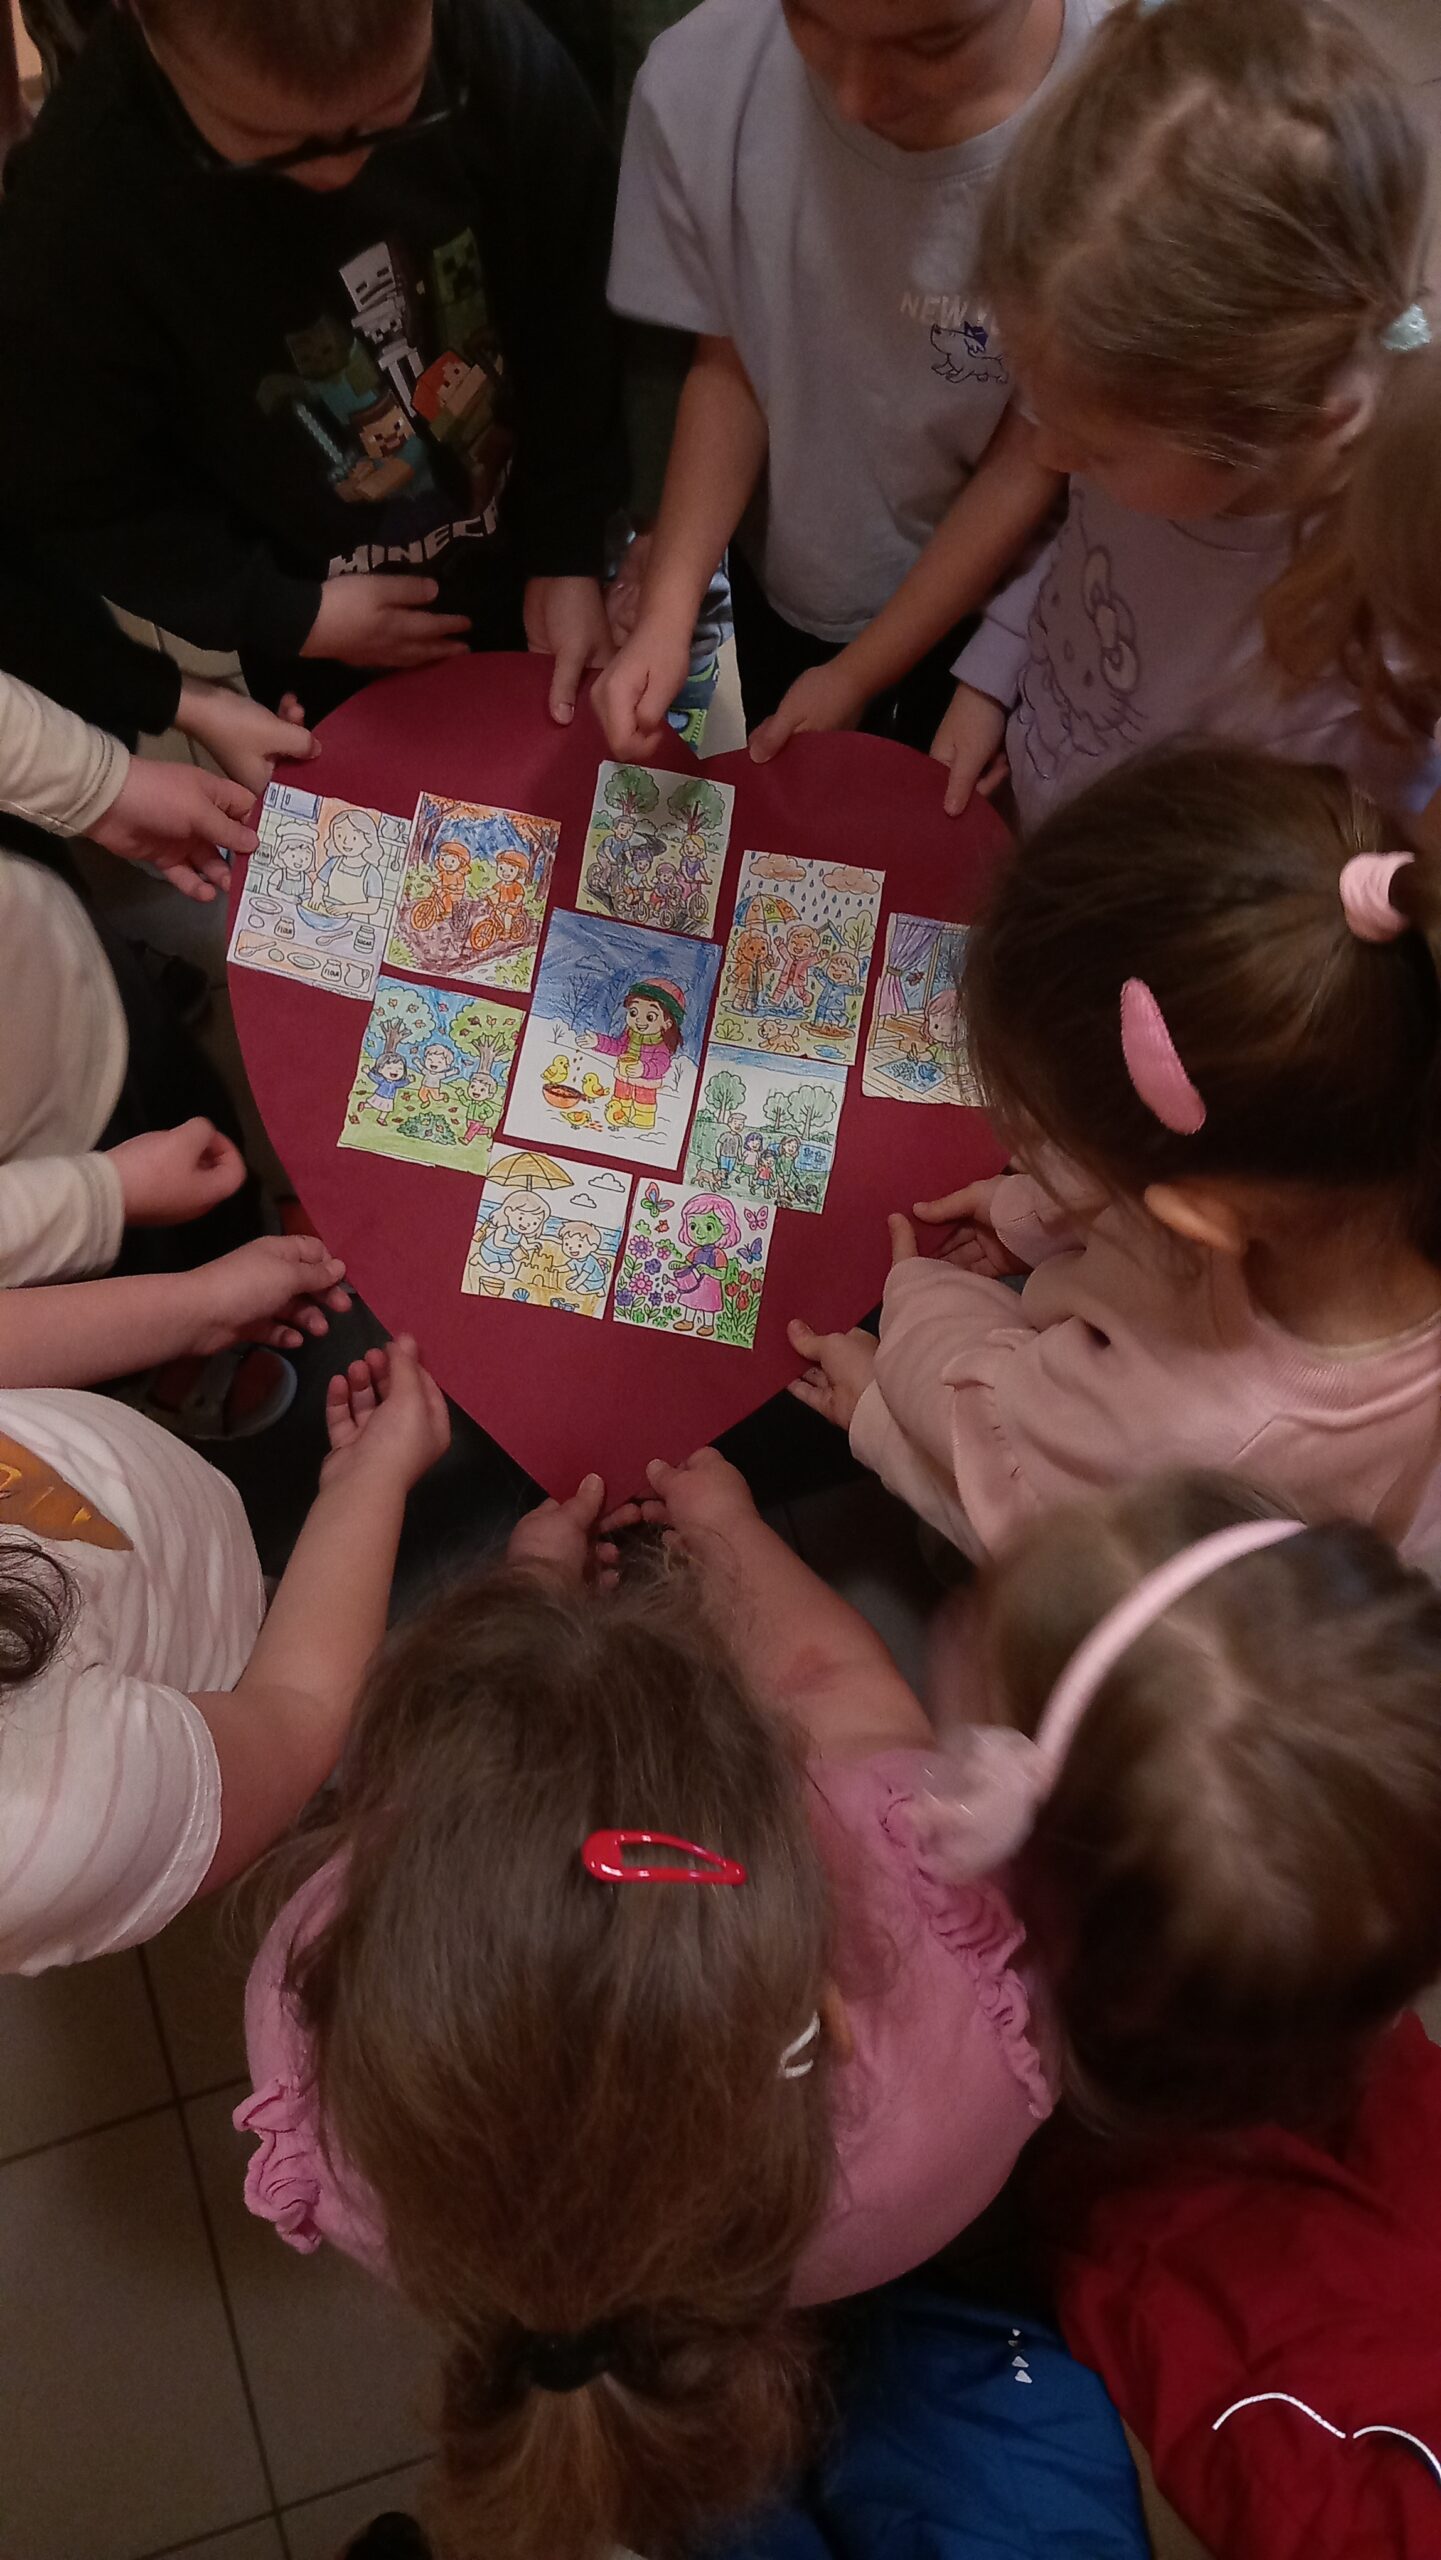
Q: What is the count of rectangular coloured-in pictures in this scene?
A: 10